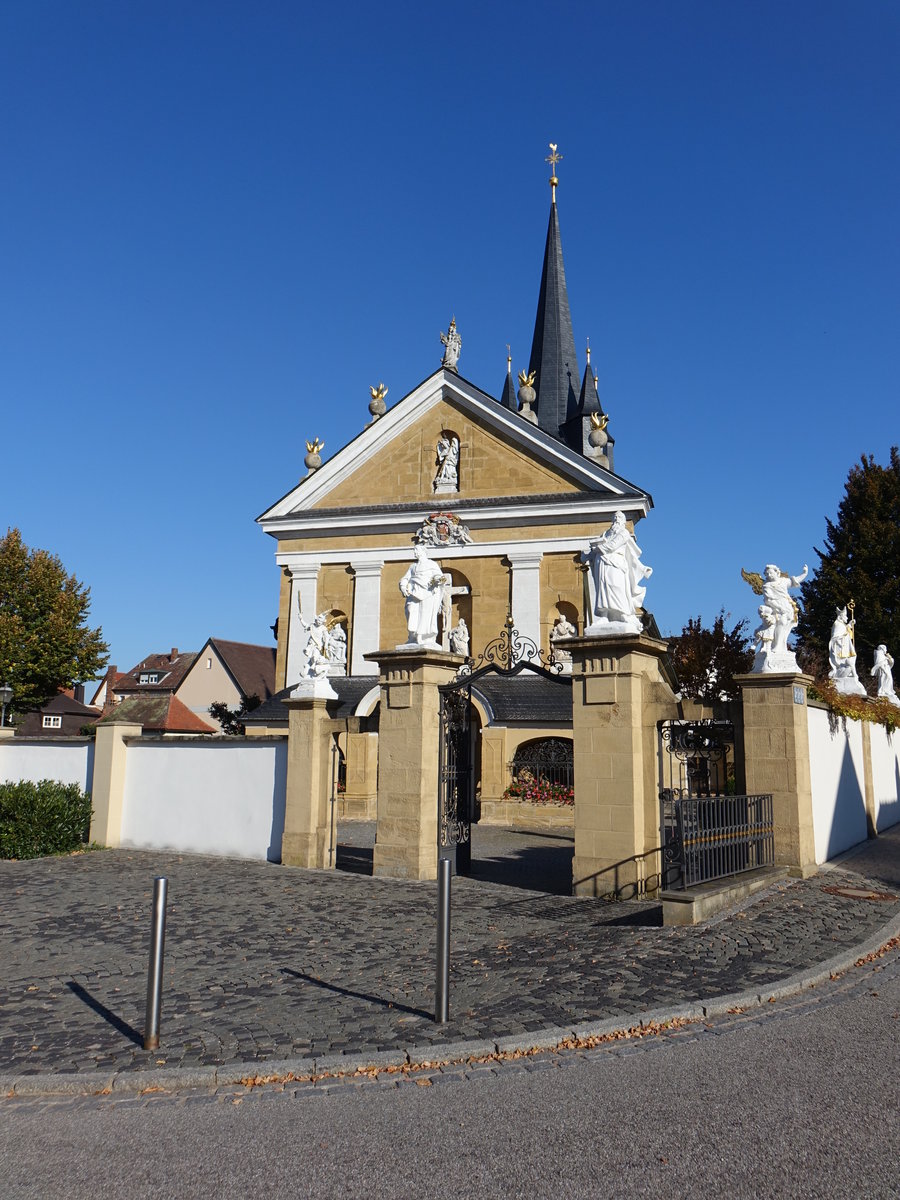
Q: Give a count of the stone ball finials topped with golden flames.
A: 4